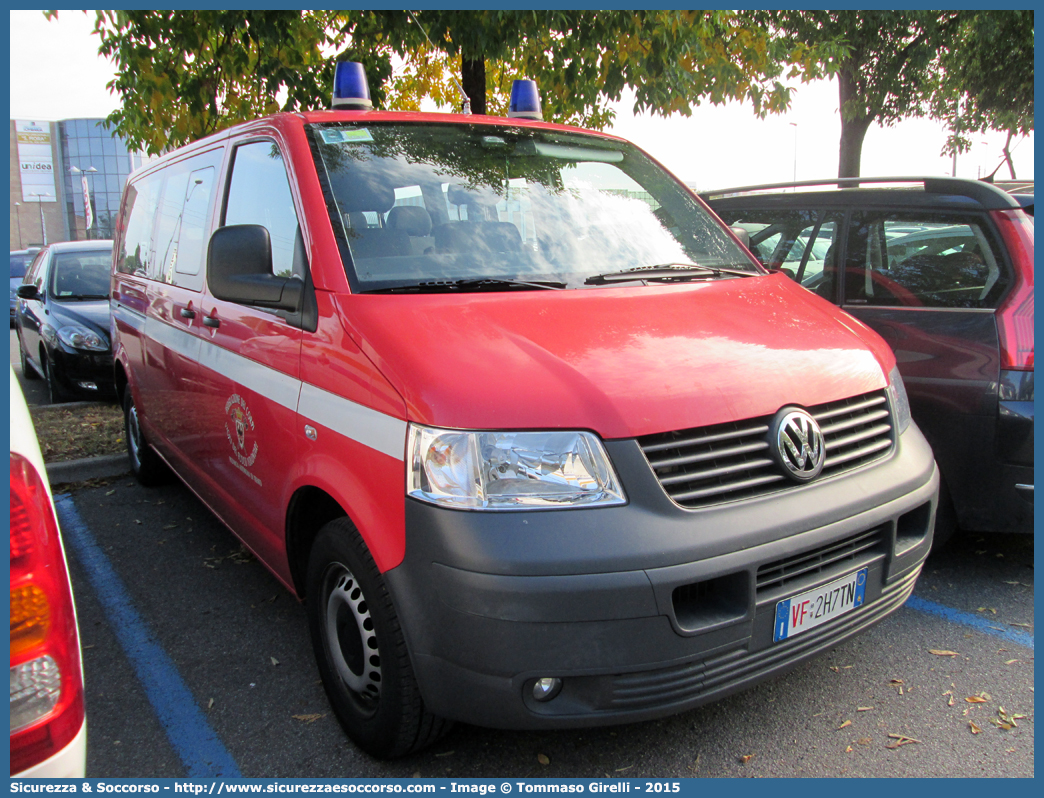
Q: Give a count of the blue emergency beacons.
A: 2